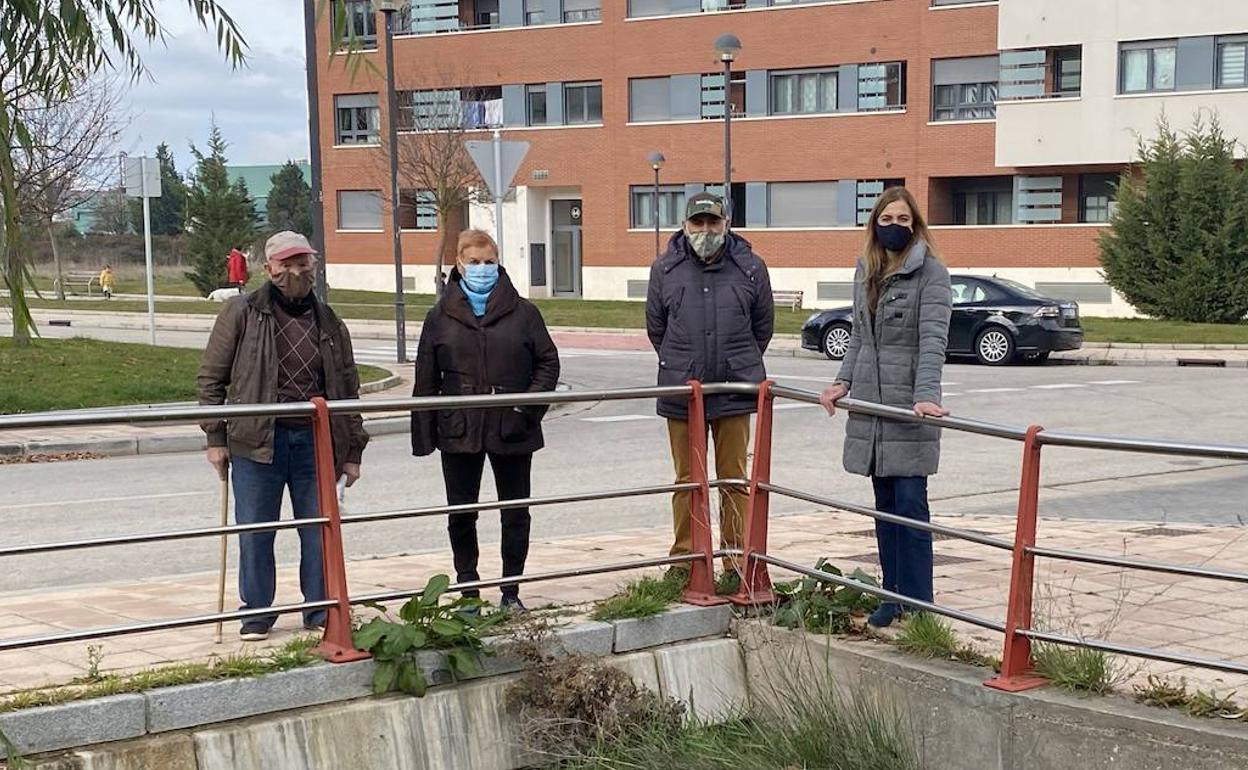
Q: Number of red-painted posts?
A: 4